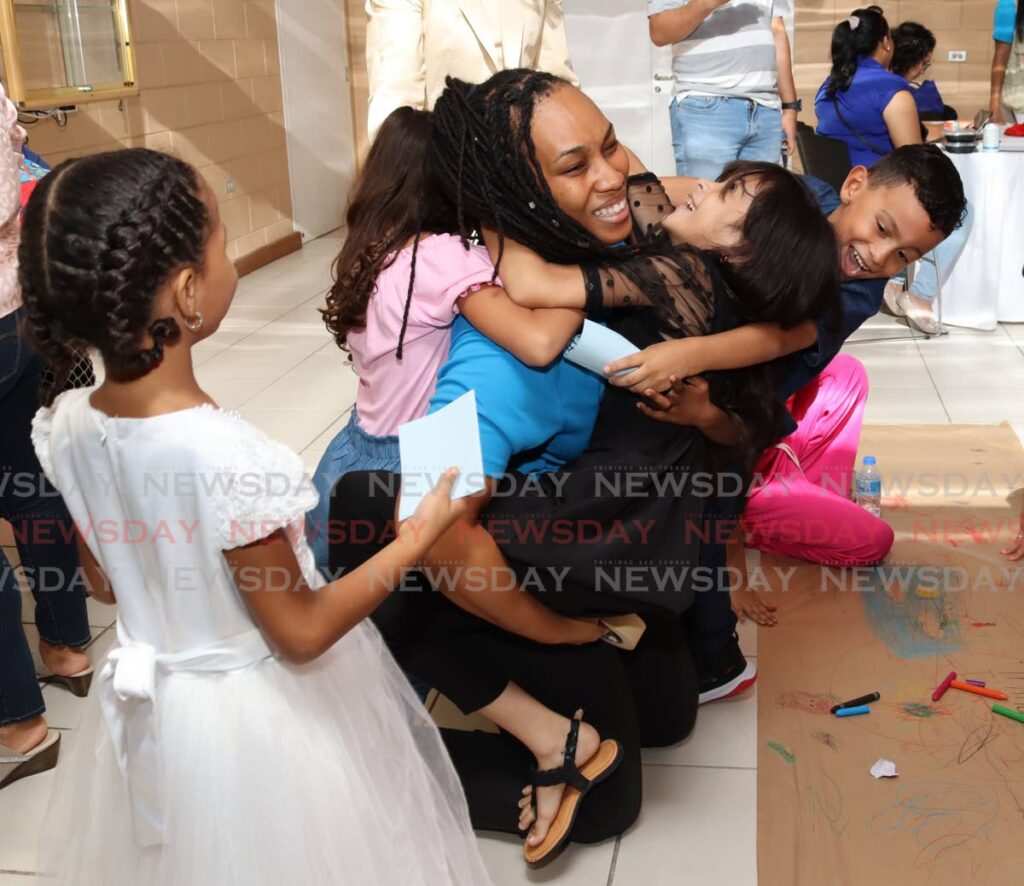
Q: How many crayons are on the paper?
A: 6